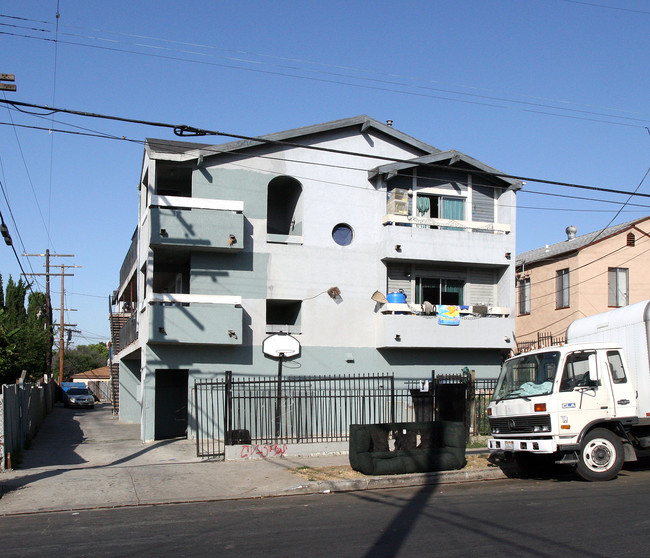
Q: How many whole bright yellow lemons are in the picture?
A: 0